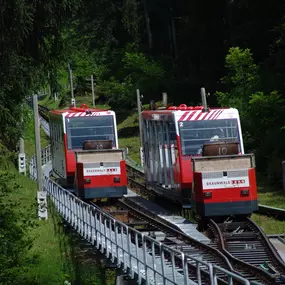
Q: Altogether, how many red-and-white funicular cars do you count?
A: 2